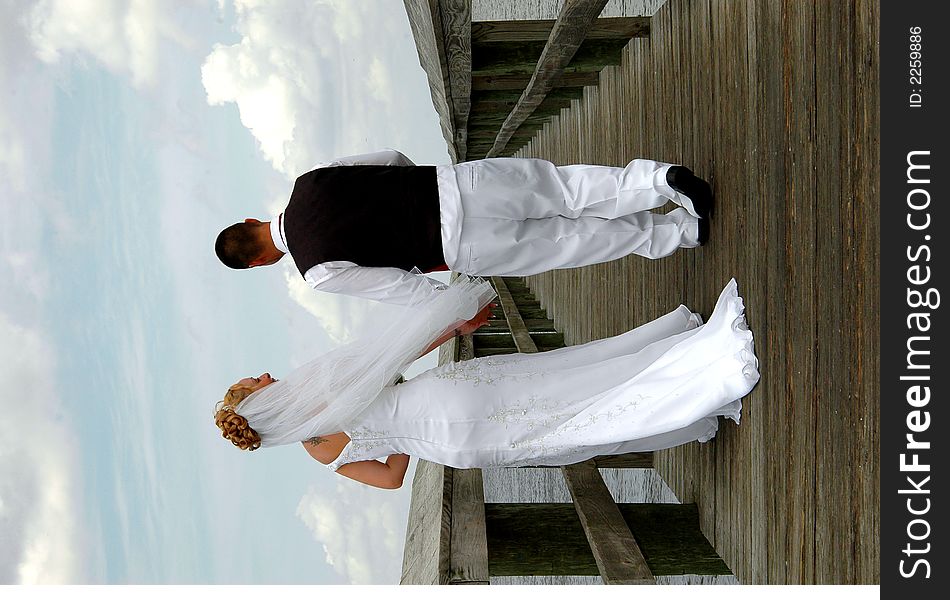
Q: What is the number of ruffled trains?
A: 1